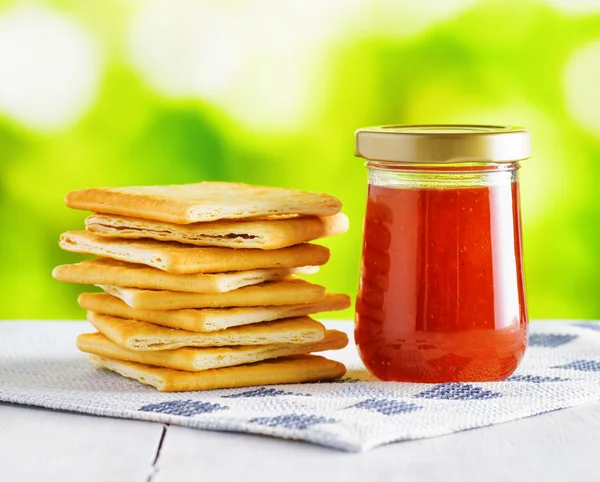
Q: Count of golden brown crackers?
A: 9